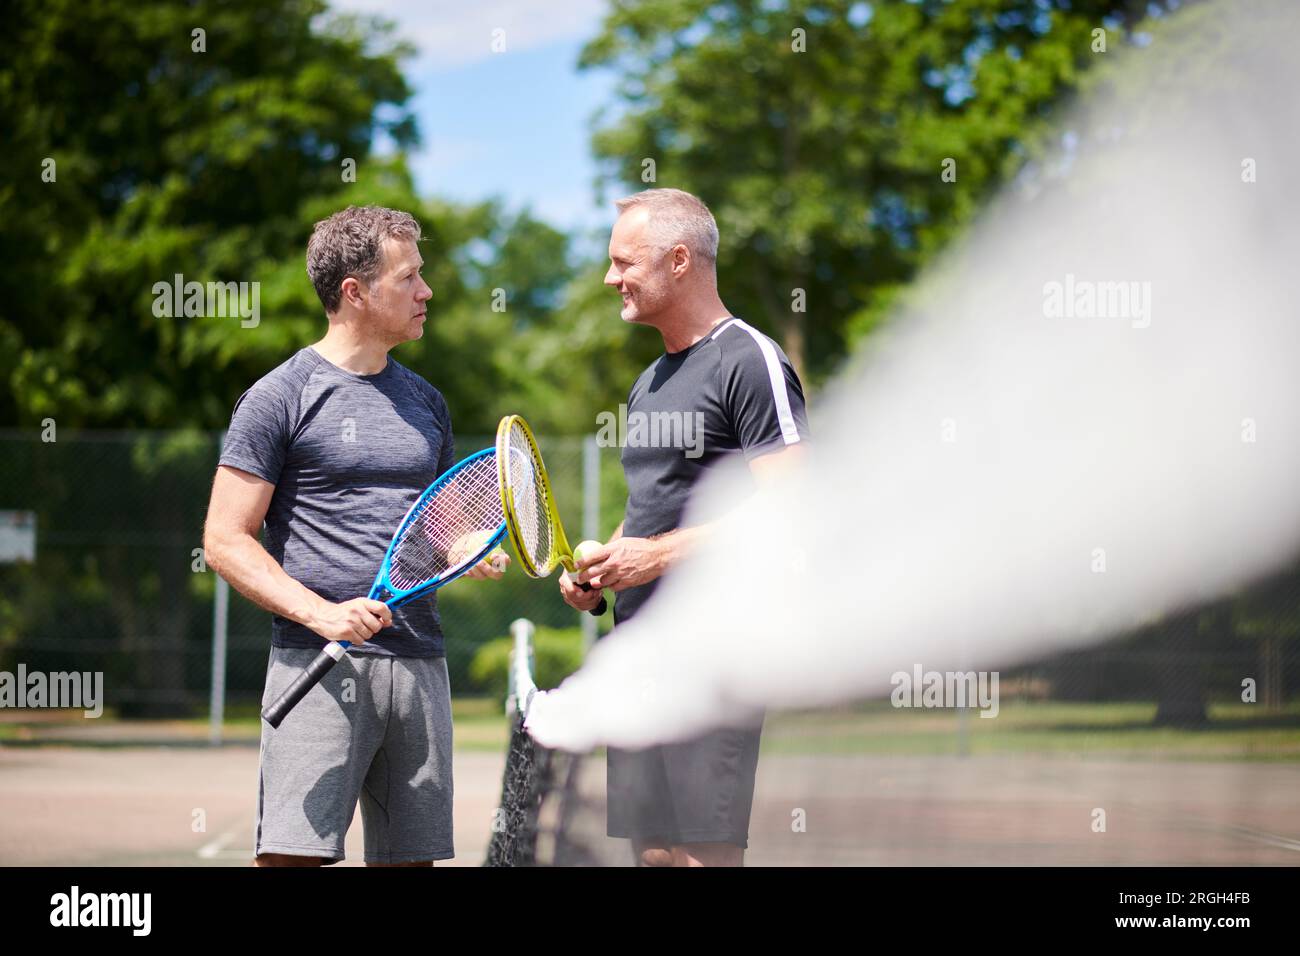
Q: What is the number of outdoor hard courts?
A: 1